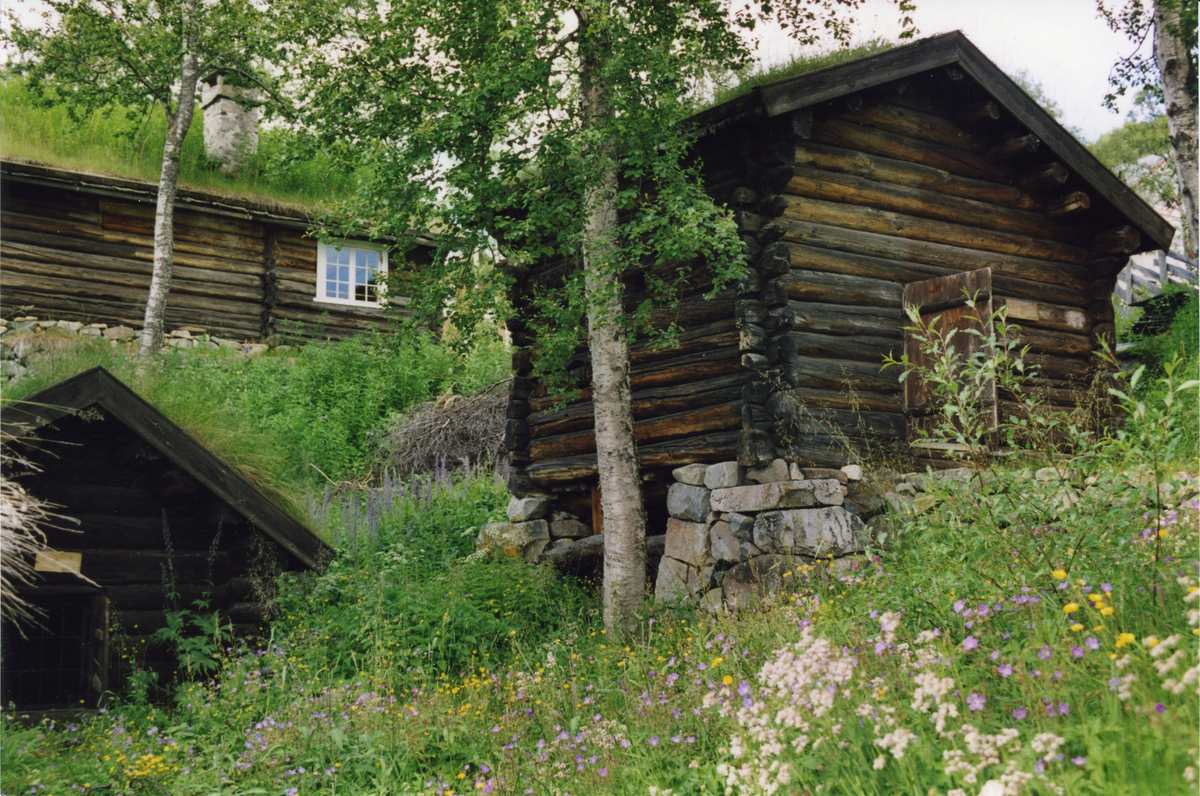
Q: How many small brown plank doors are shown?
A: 1